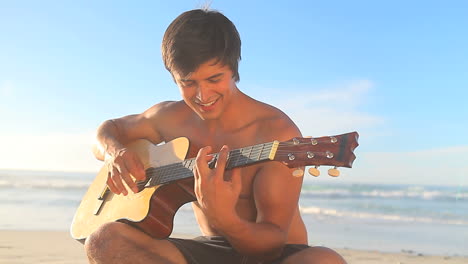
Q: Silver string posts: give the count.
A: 6